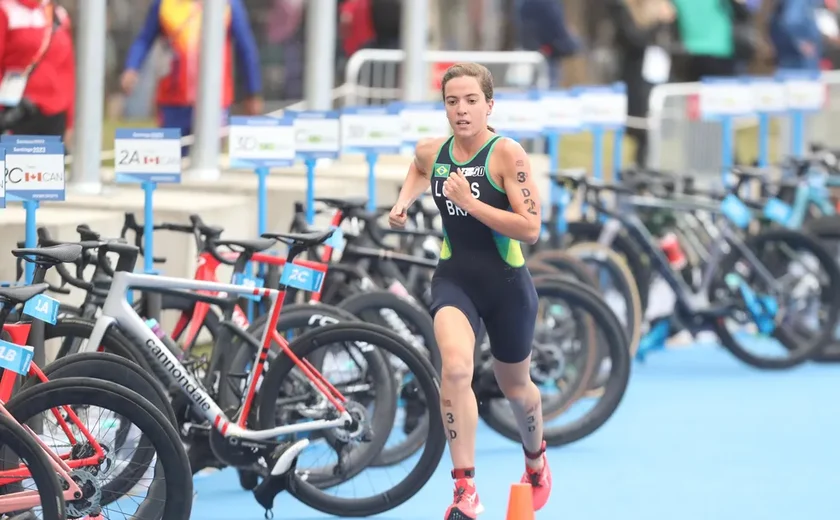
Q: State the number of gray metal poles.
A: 4